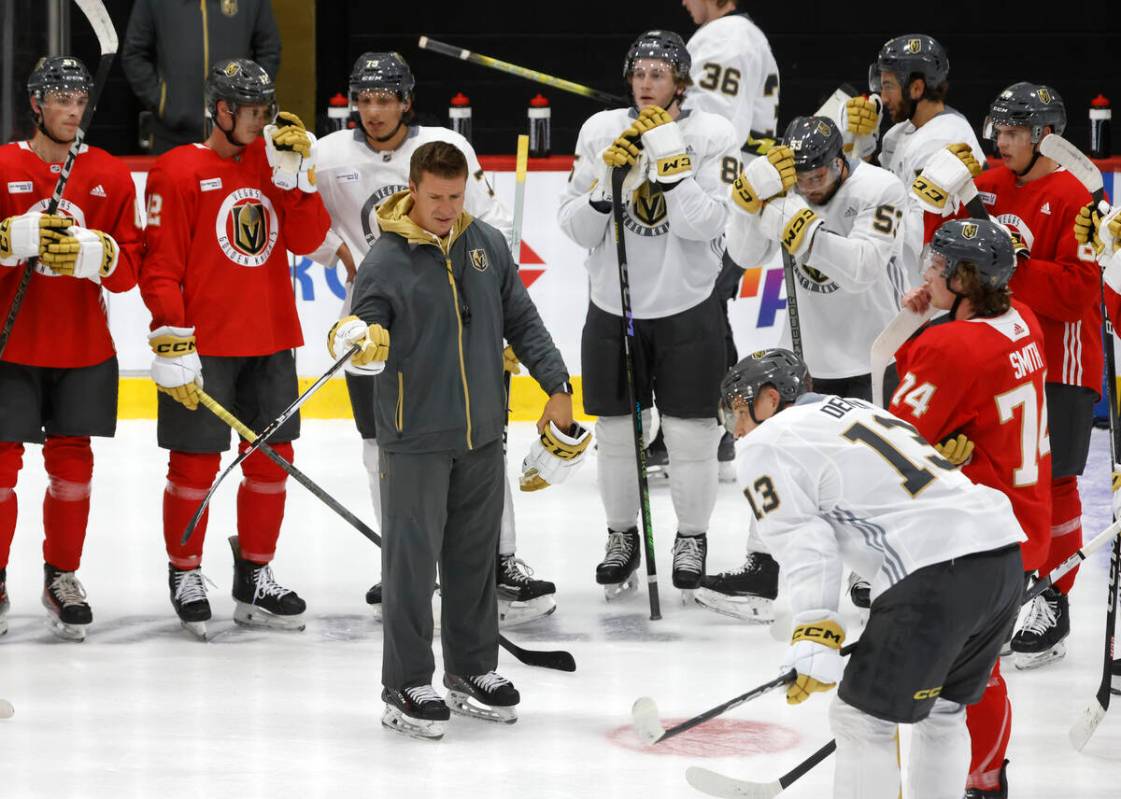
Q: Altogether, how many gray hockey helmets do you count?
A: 9